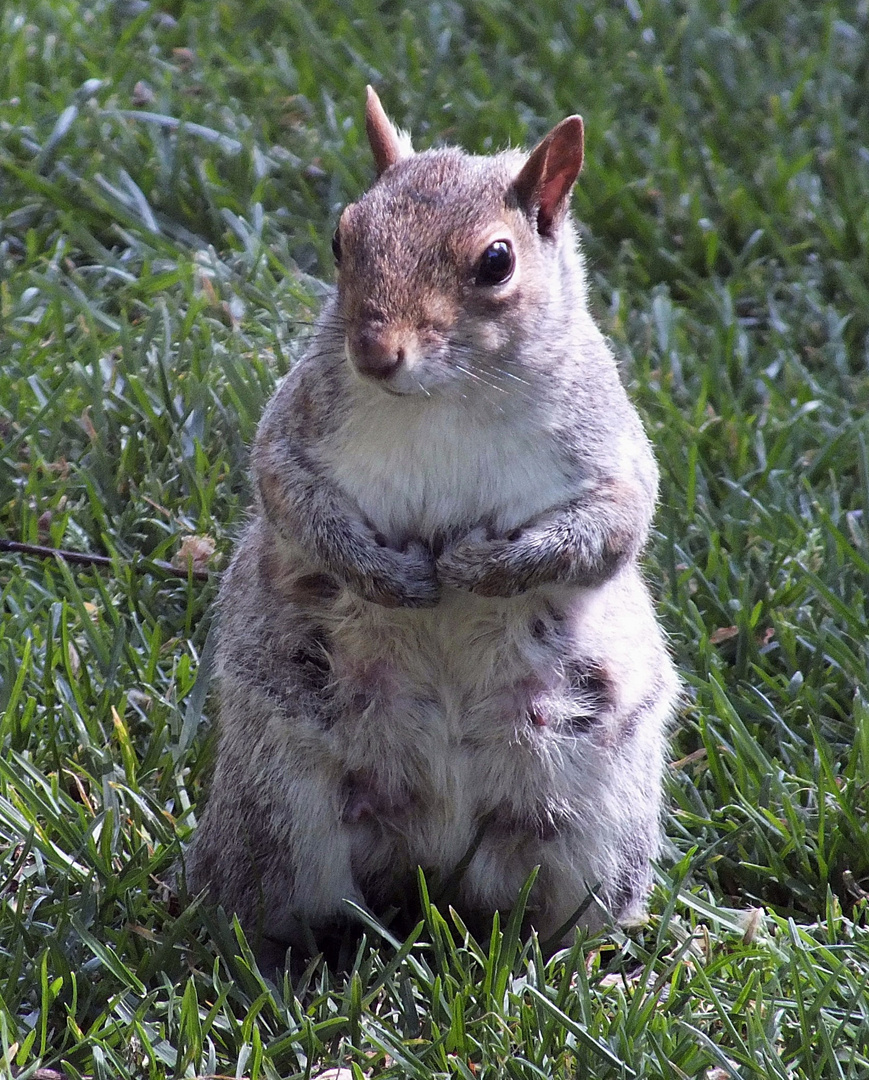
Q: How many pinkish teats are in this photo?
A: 4